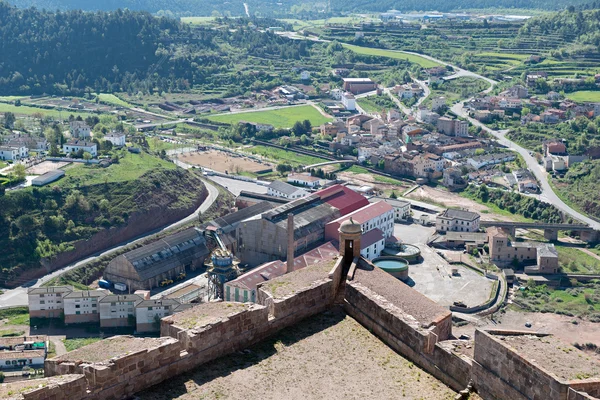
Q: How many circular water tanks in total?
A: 2